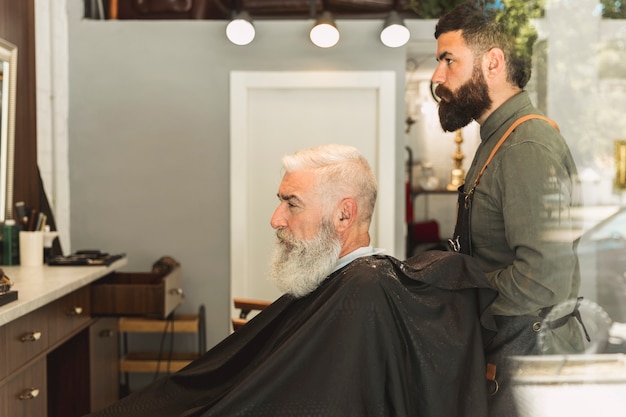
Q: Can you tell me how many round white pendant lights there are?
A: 3